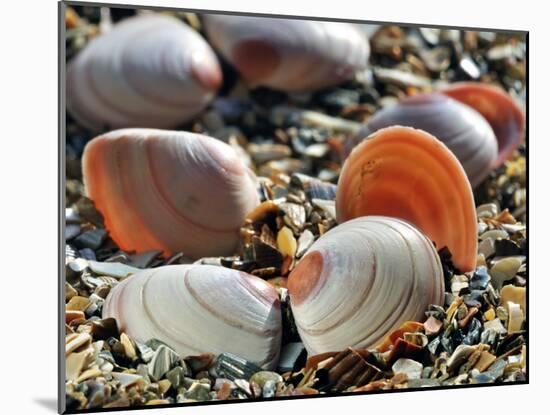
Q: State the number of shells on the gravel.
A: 8